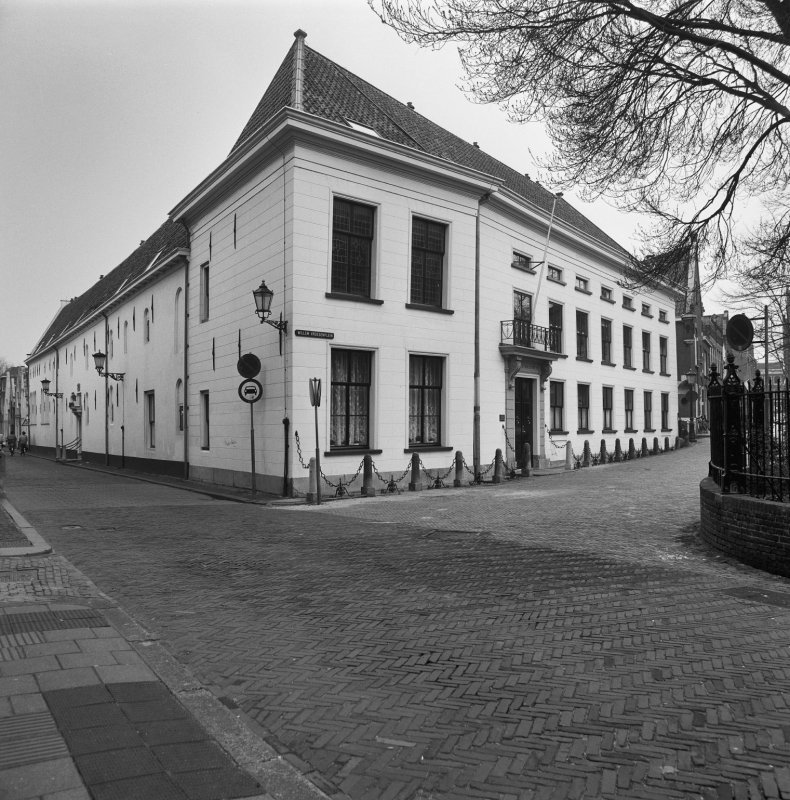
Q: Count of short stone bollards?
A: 15